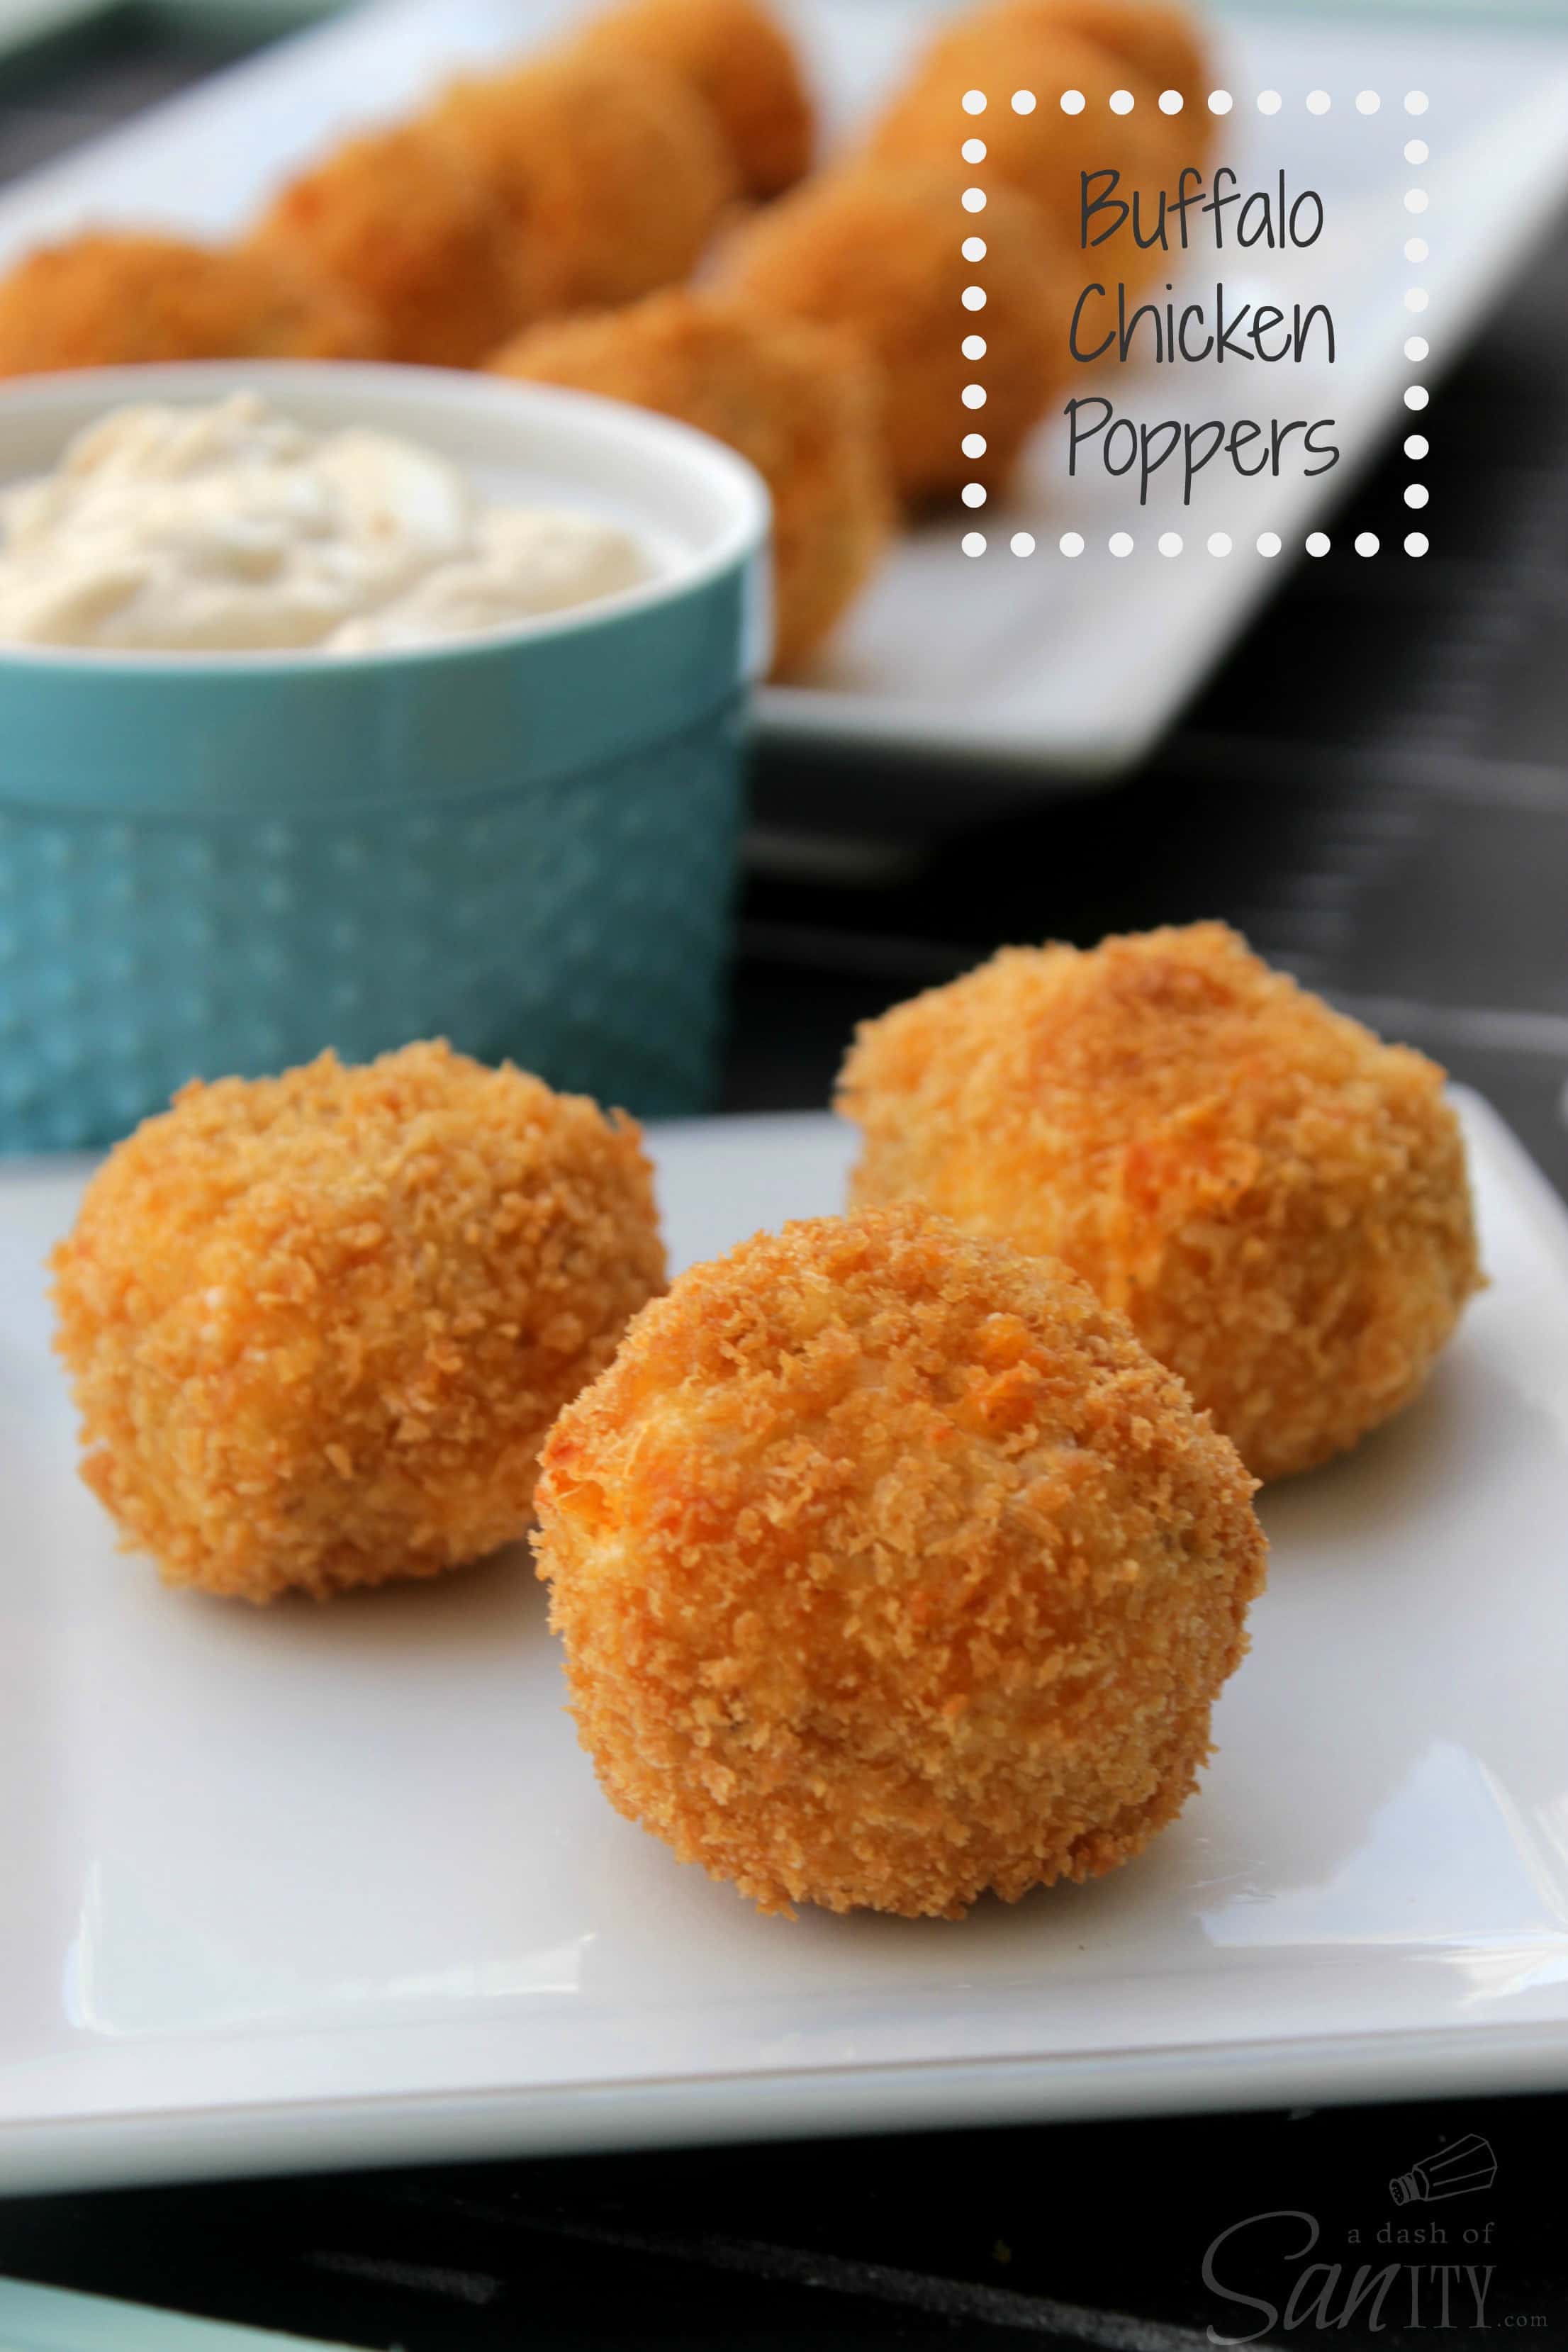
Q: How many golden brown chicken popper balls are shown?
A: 11